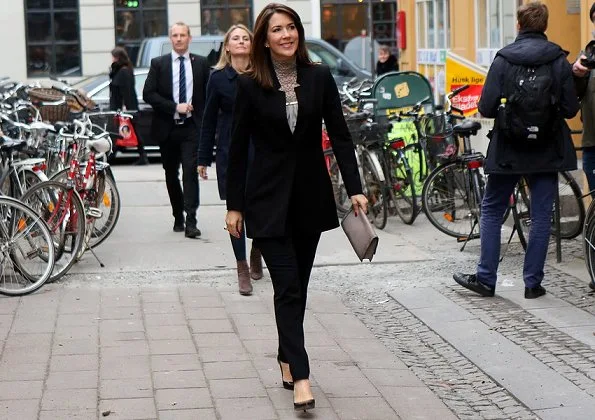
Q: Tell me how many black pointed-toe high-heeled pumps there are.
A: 2